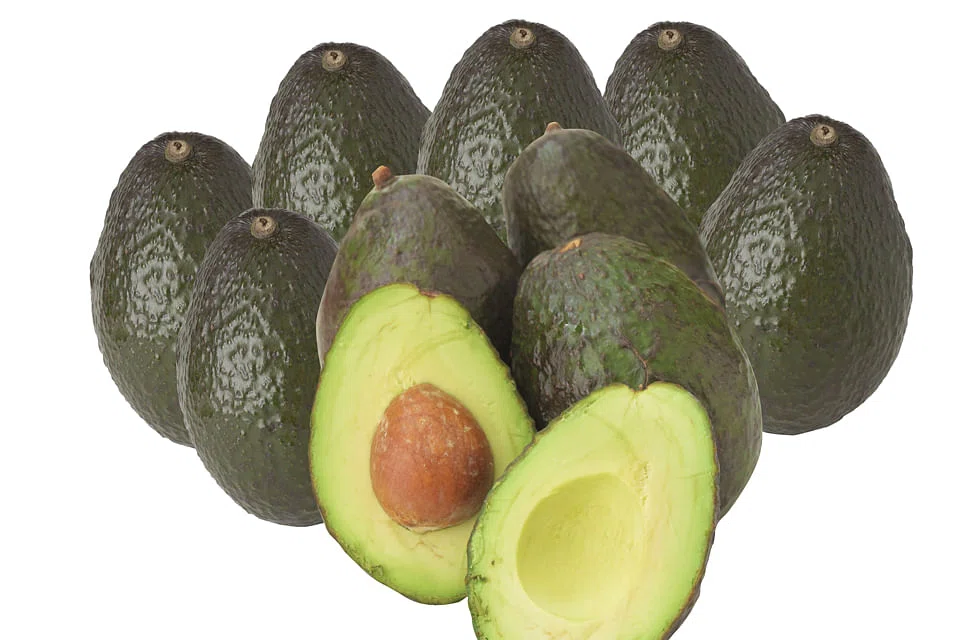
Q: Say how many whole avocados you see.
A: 9